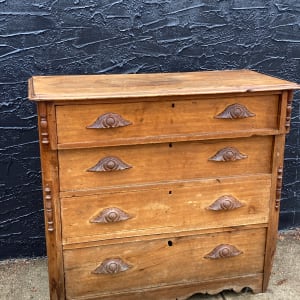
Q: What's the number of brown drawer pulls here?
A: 8